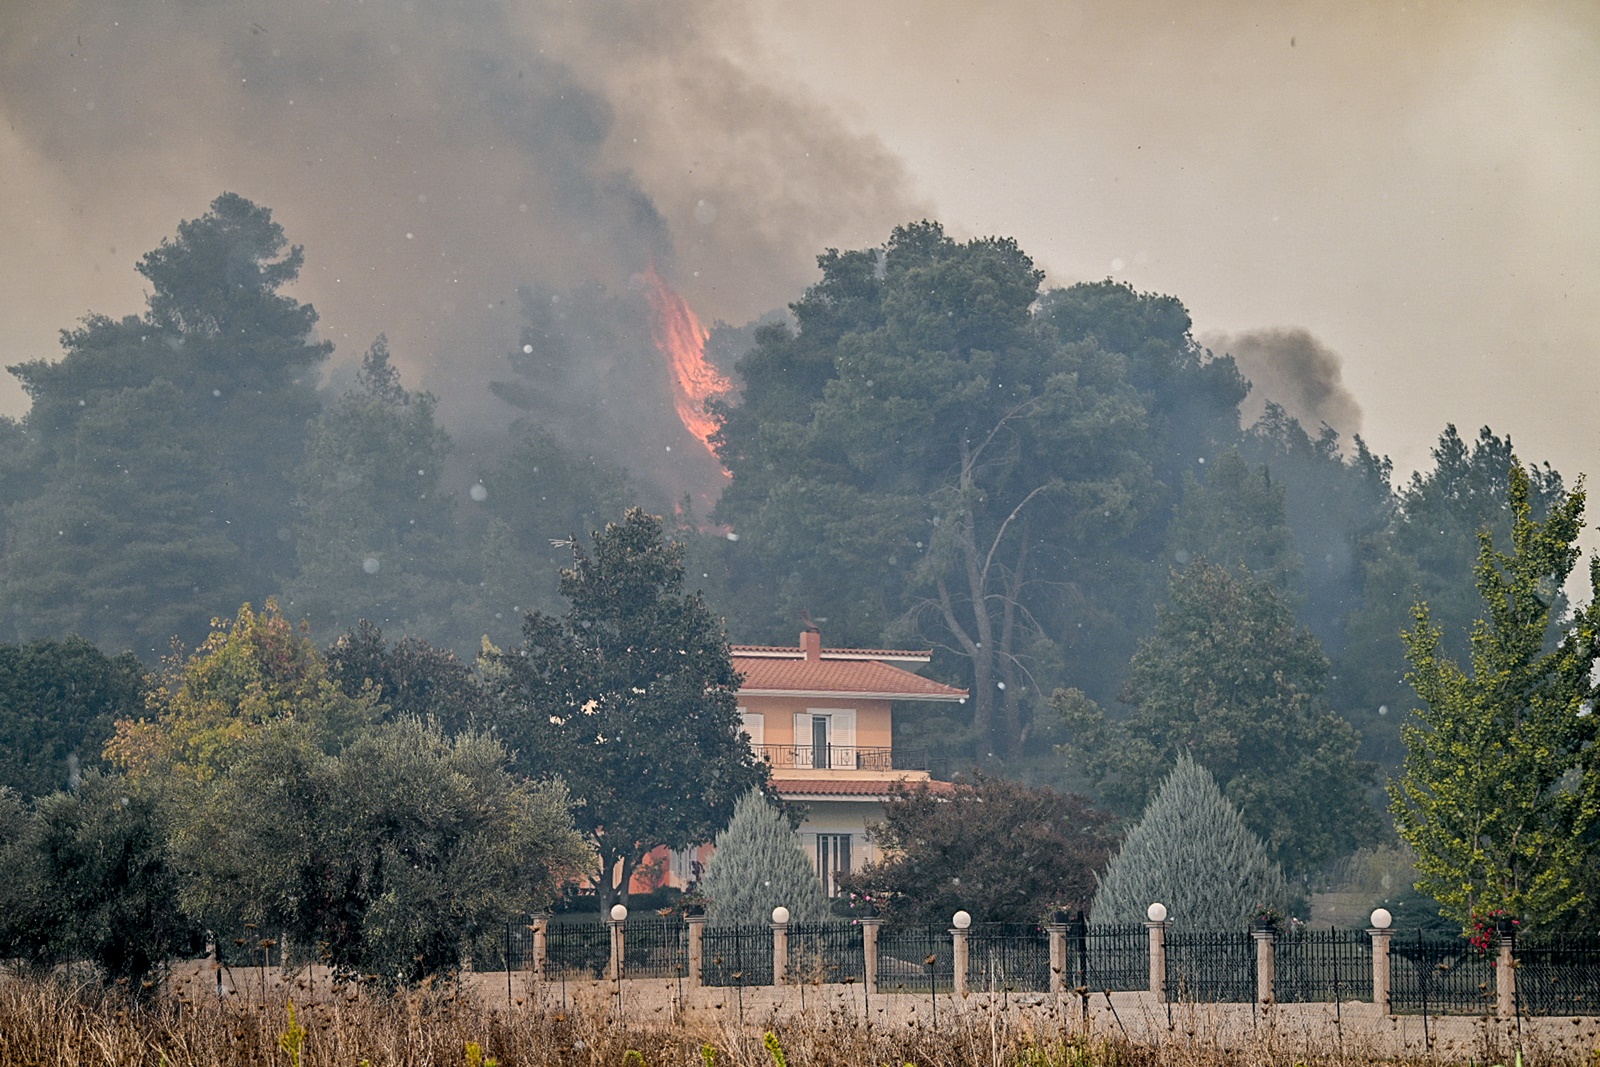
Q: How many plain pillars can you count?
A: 6